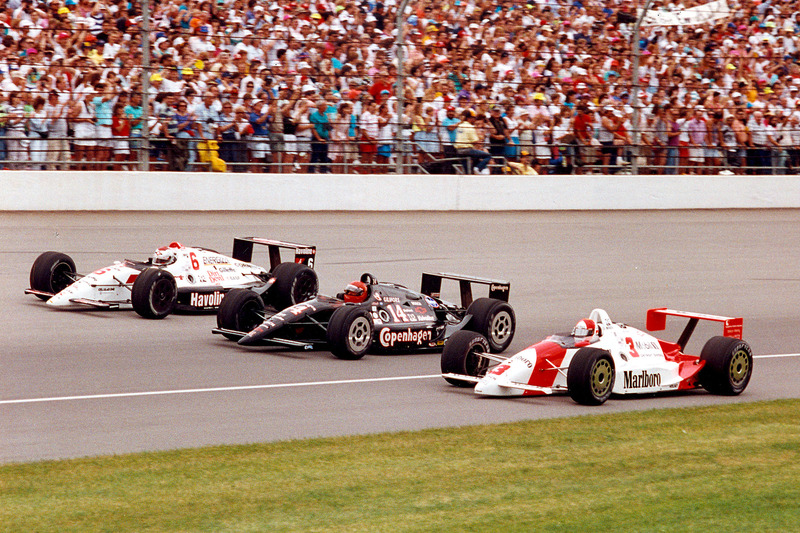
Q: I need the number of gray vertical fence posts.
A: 3